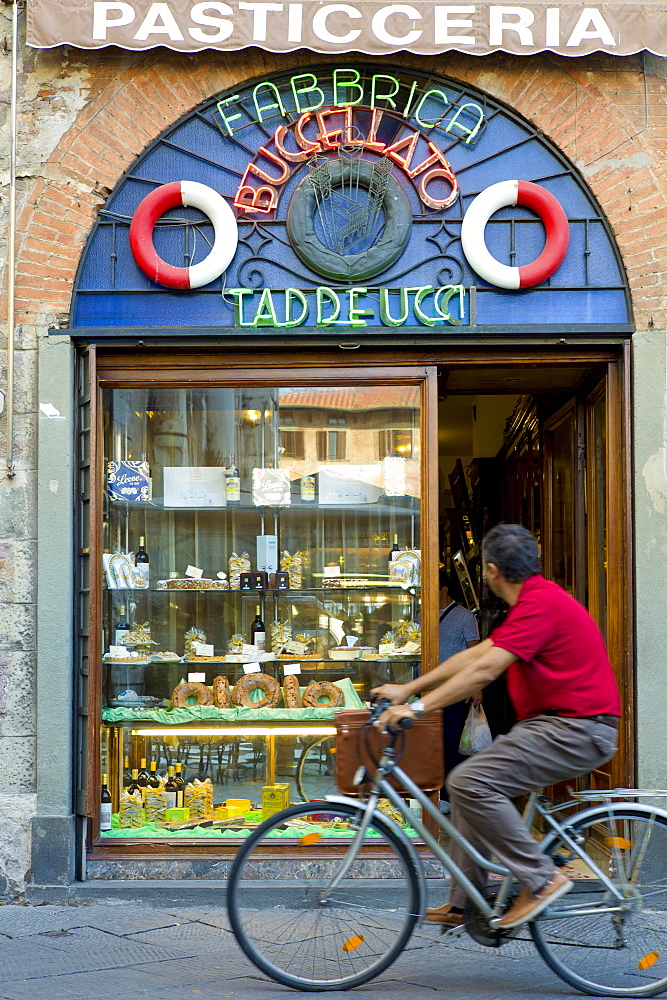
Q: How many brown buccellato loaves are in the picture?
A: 5